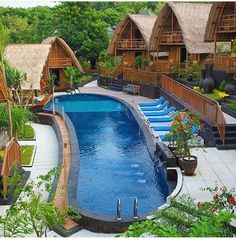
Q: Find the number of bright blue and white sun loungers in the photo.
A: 6